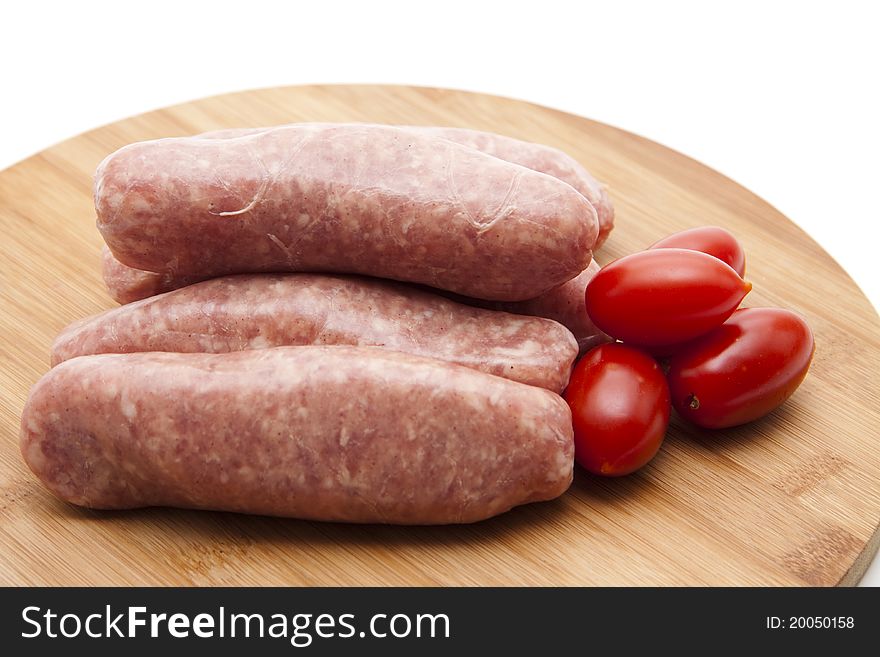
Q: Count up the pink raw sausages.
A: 5